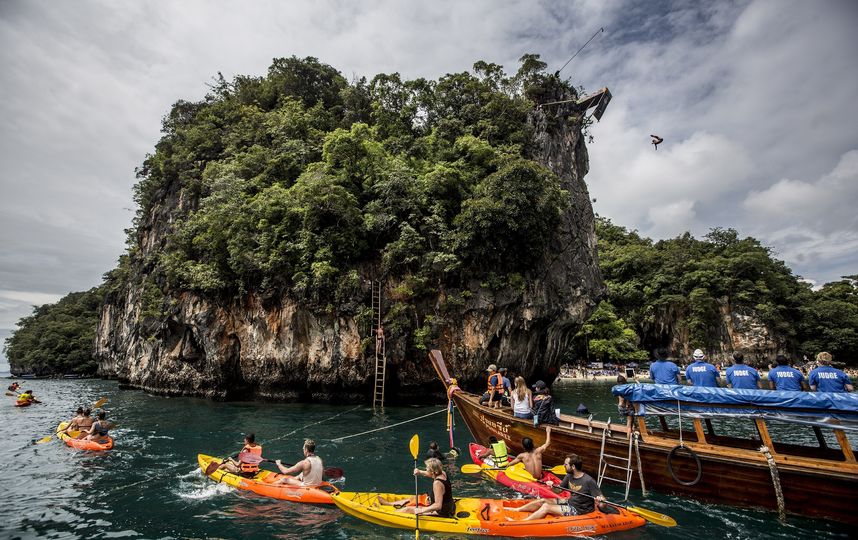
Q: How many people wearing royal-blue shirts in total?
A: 5